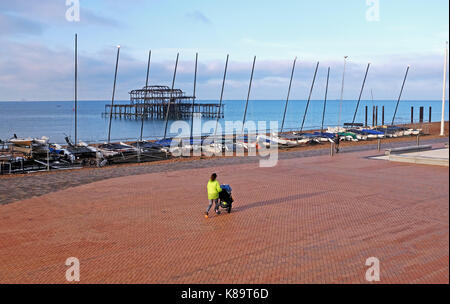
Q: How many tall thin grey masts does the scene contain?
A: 12